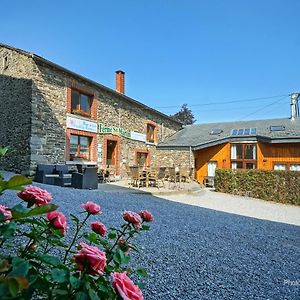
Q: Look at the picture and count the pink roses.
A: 9